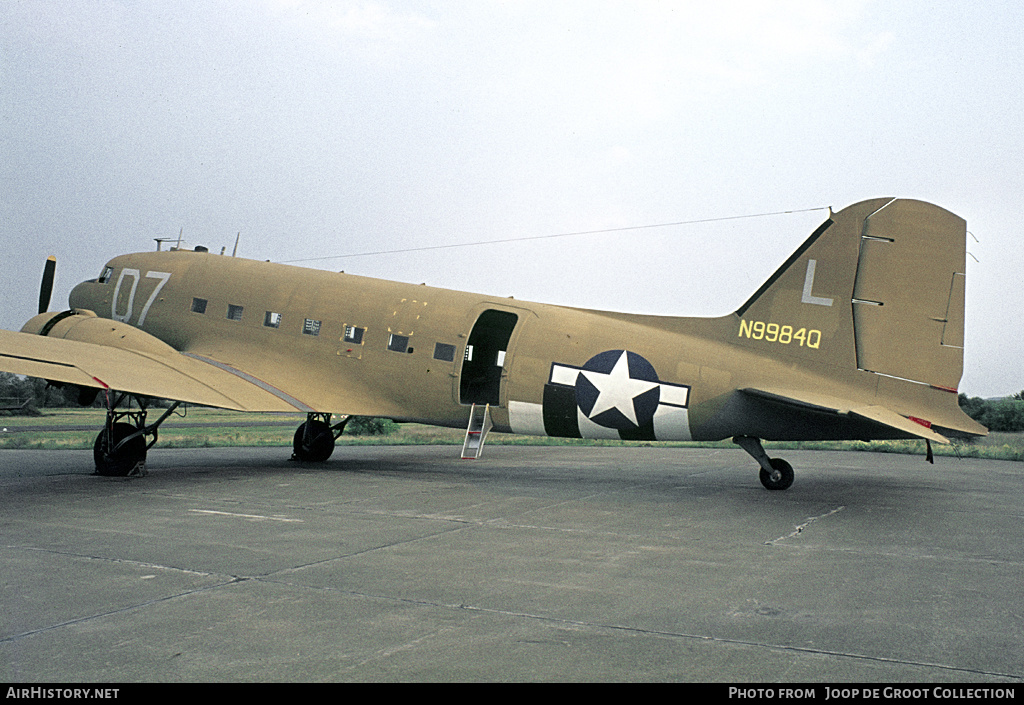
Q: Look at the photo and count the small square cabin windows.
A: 7